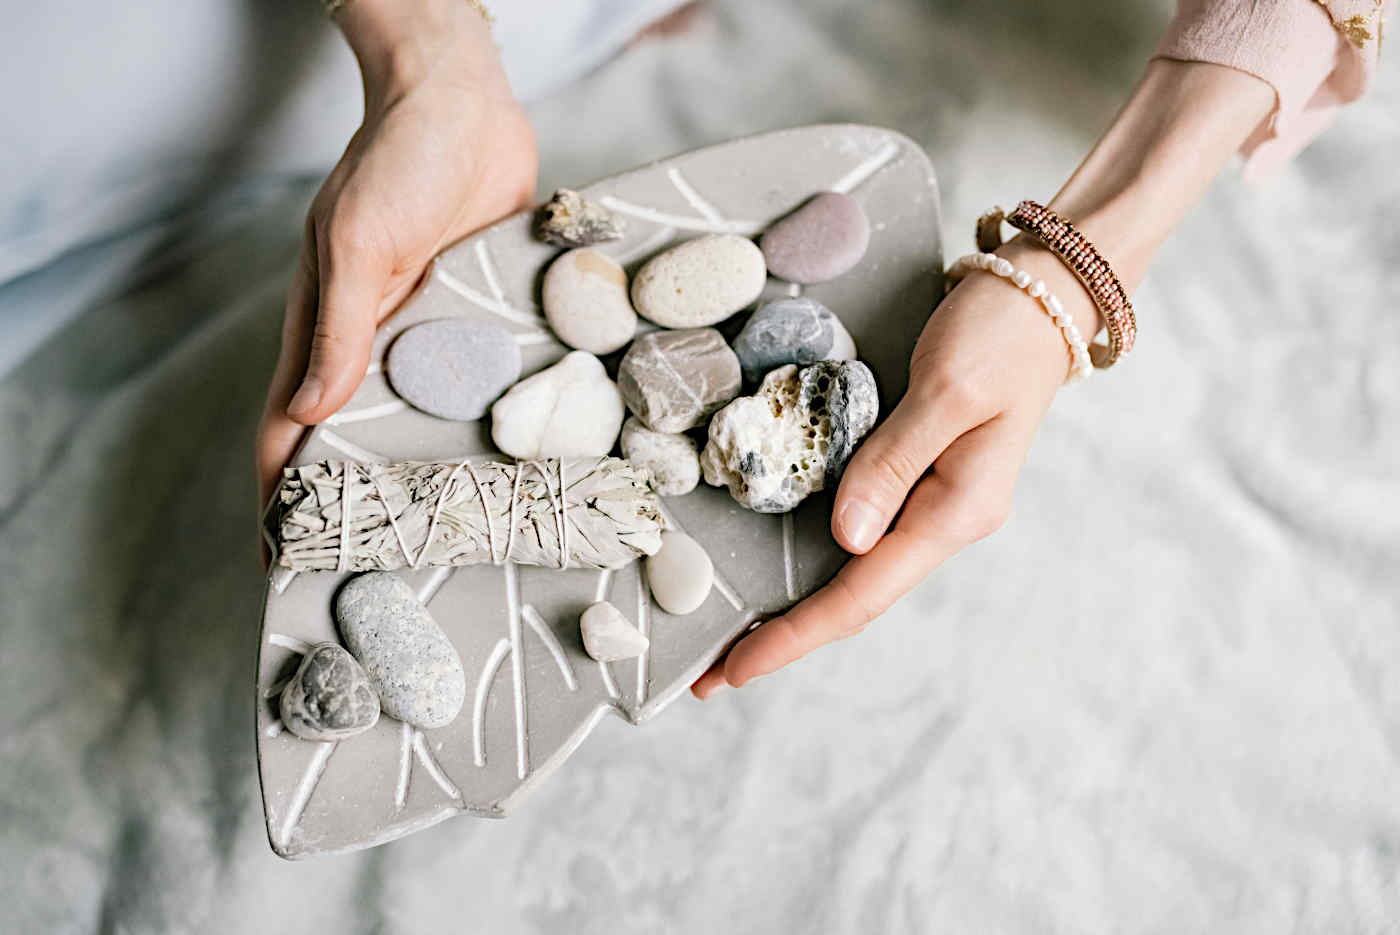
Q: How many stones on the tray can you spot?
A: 14